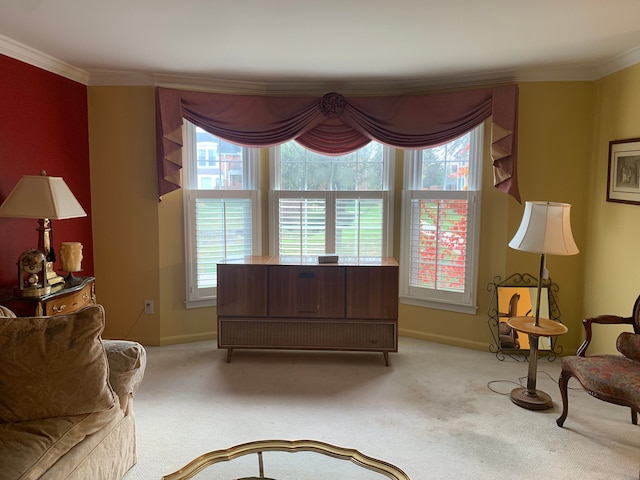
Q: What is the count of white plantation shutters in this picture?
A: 4